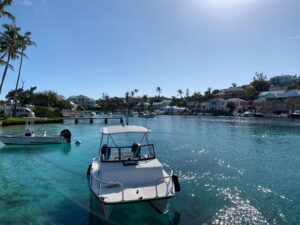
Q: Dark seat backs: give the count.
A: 2